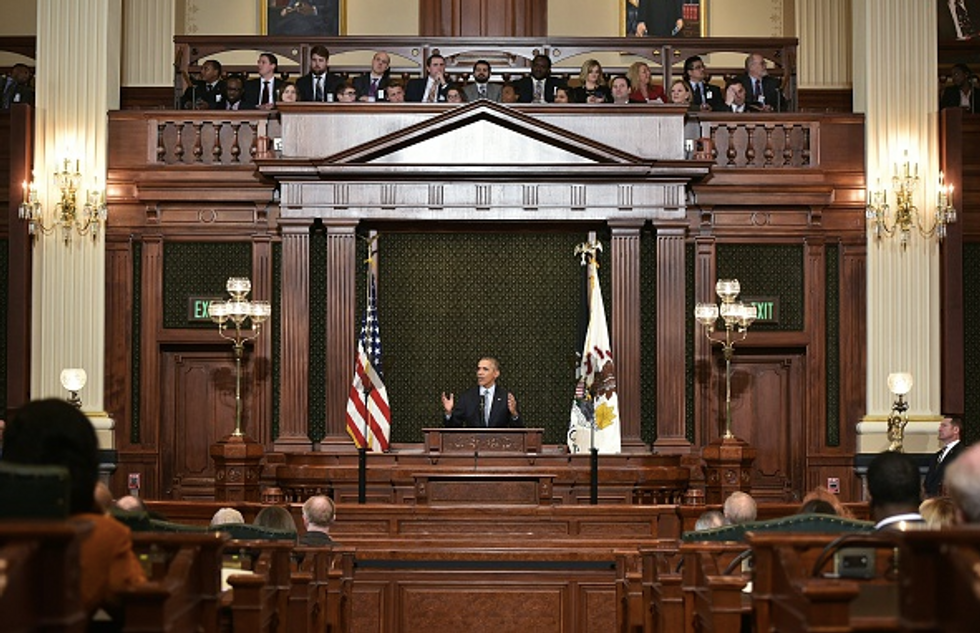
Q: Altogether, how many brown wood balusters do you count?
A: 12